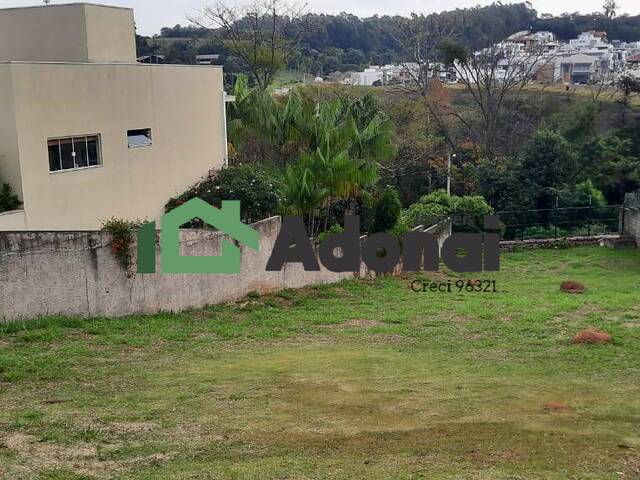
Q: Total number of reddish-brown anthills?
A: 3